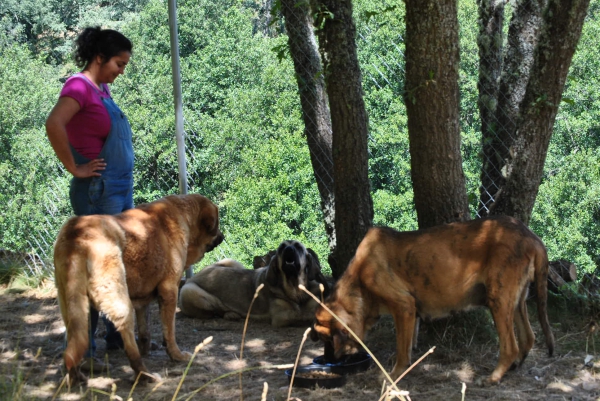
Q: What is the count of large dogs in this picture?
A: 3